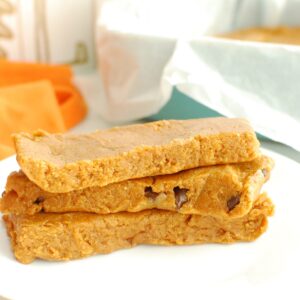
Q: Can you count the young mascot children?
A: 0